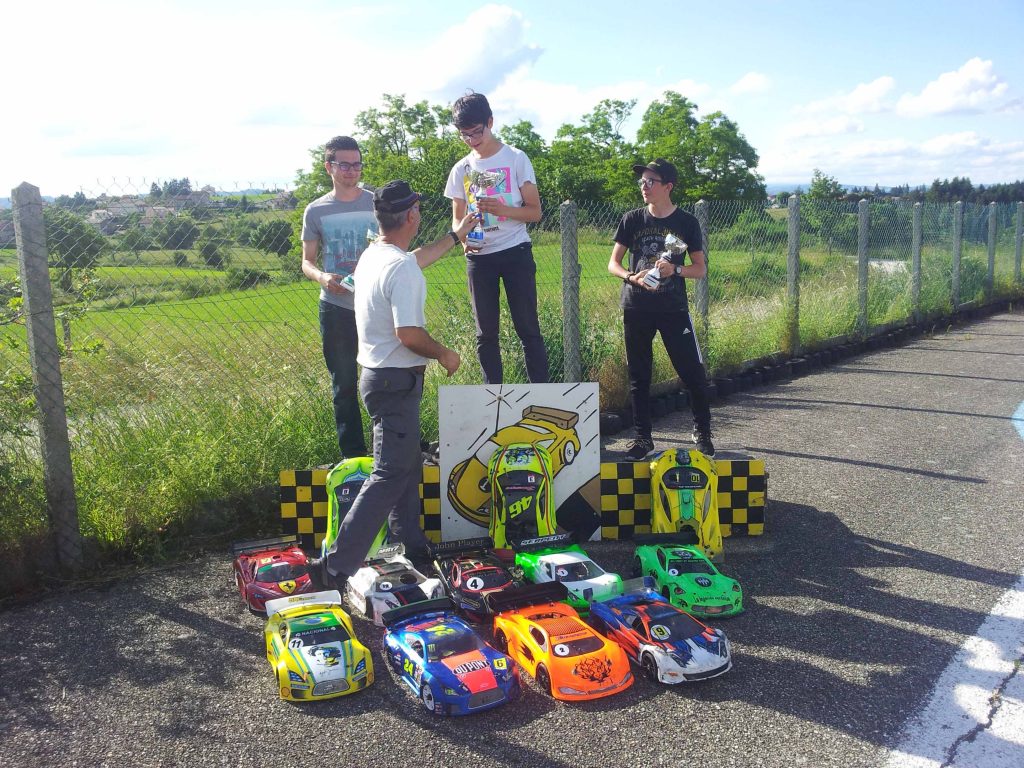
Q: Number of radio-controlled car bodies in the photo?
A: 12